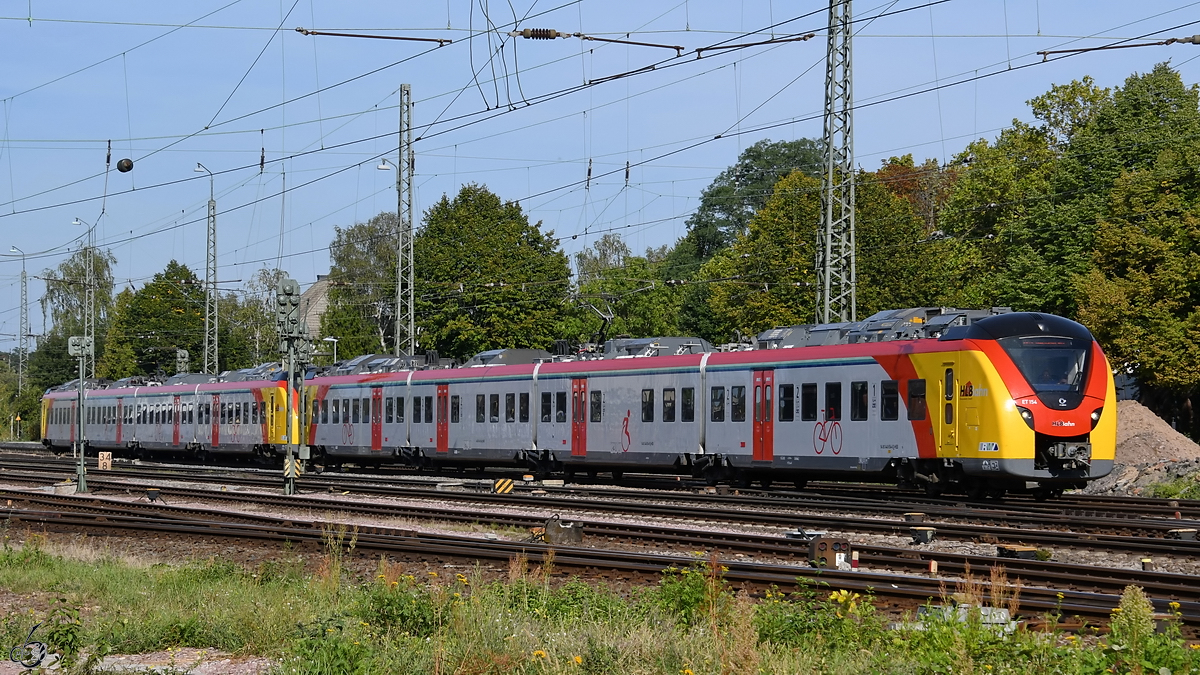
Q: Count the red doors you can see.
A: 8